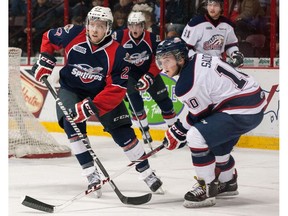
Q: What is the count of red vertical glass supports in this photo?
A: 6